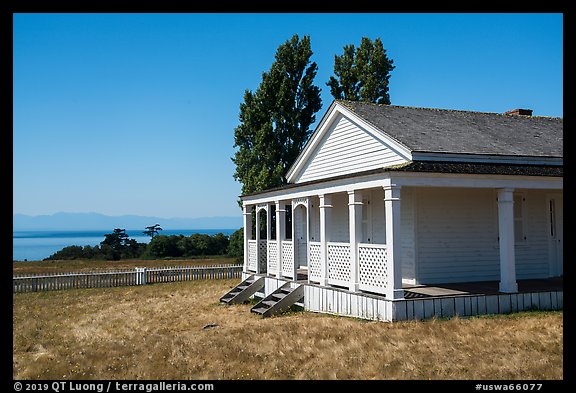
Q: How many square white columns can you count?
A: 6